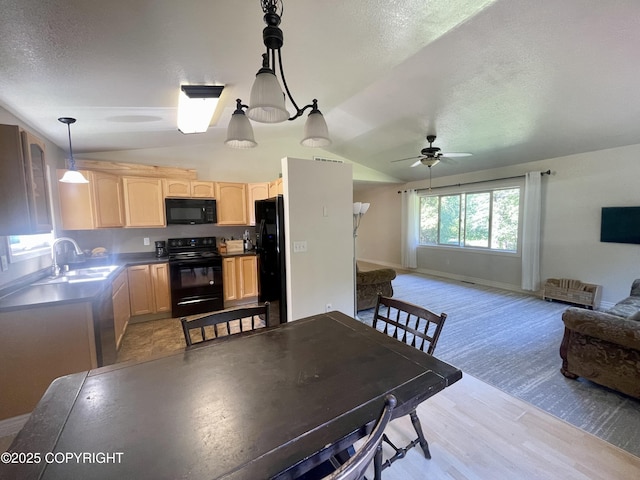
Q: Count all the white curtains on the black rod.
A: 2